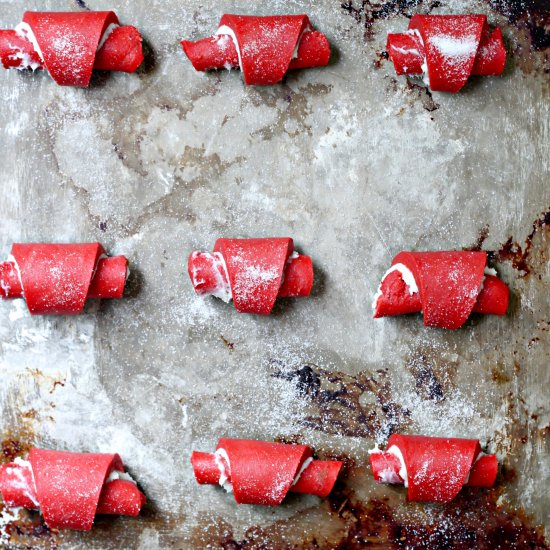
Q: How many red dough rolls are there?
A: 9